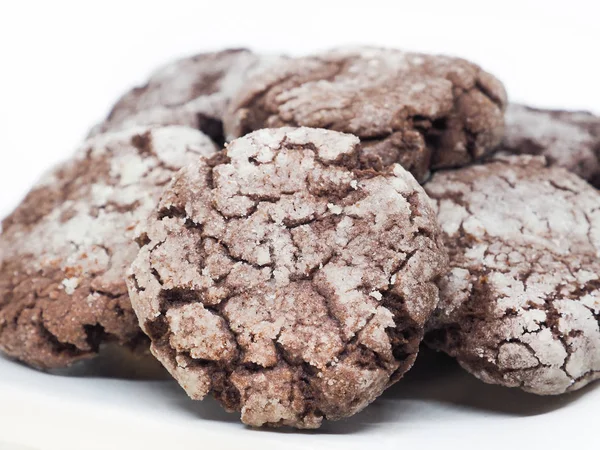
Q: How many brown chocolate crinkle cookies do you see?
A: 6